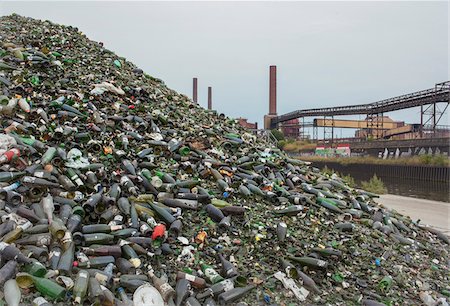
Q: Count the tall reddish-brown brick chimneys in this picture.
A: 3